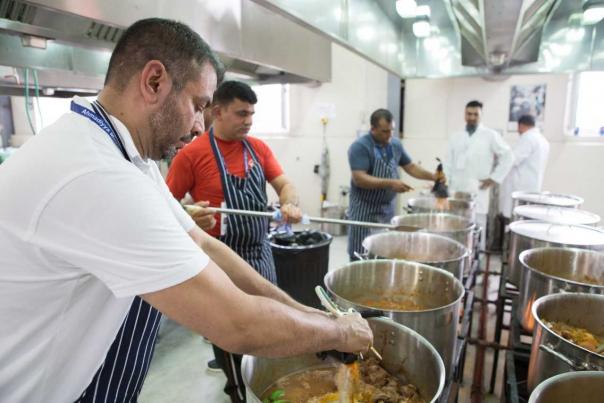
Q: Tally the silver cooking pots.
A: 12